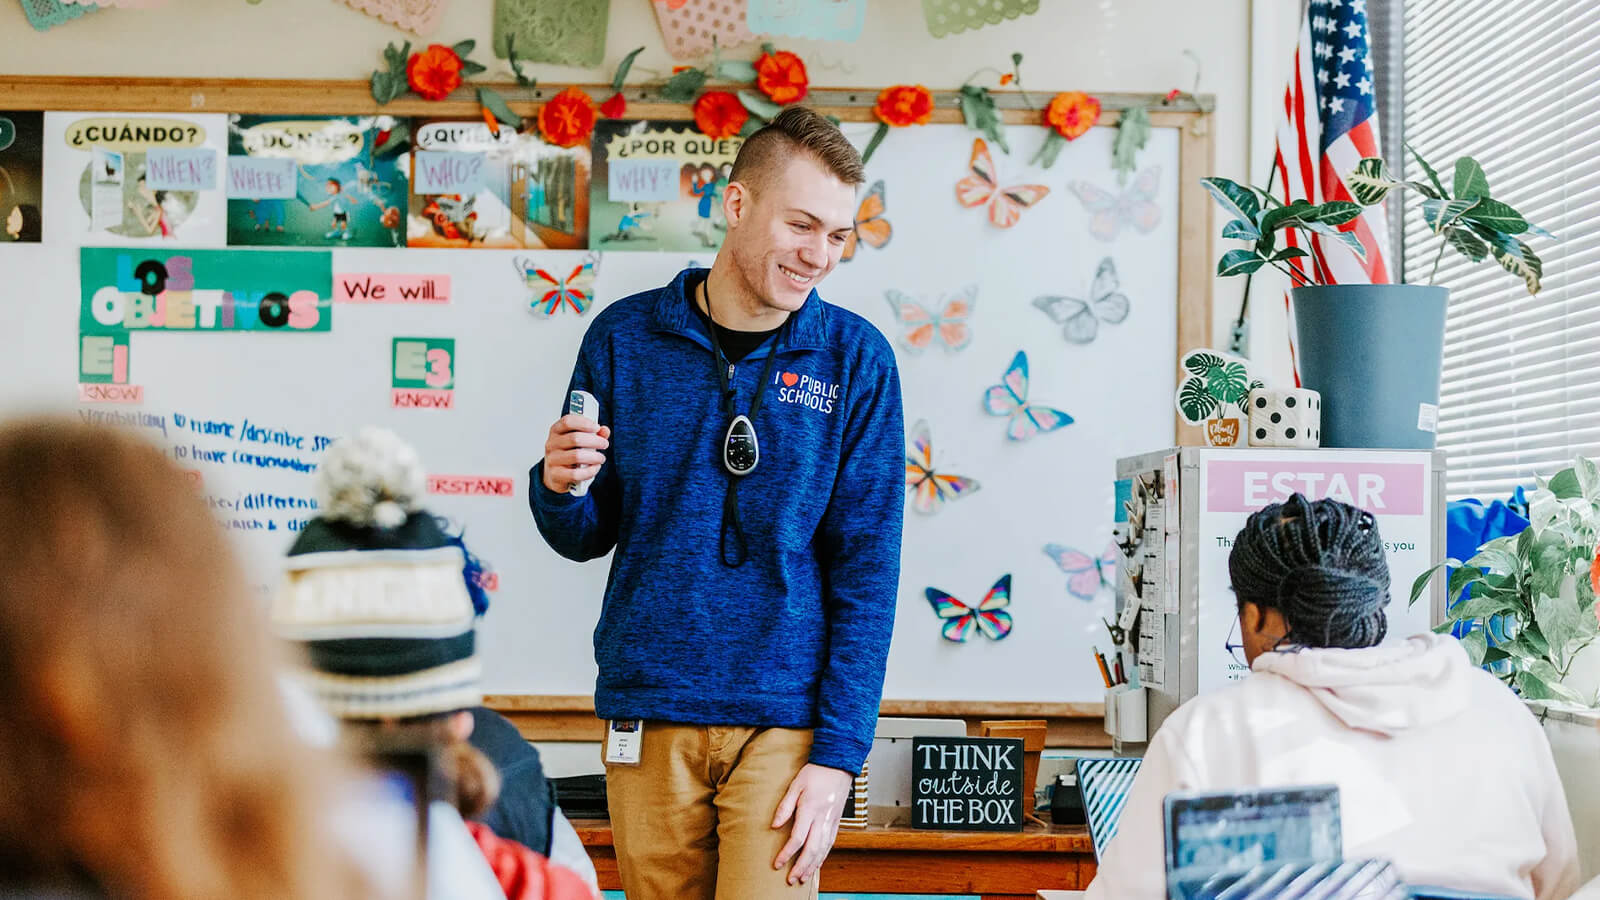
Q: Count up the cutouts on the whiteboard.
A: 10